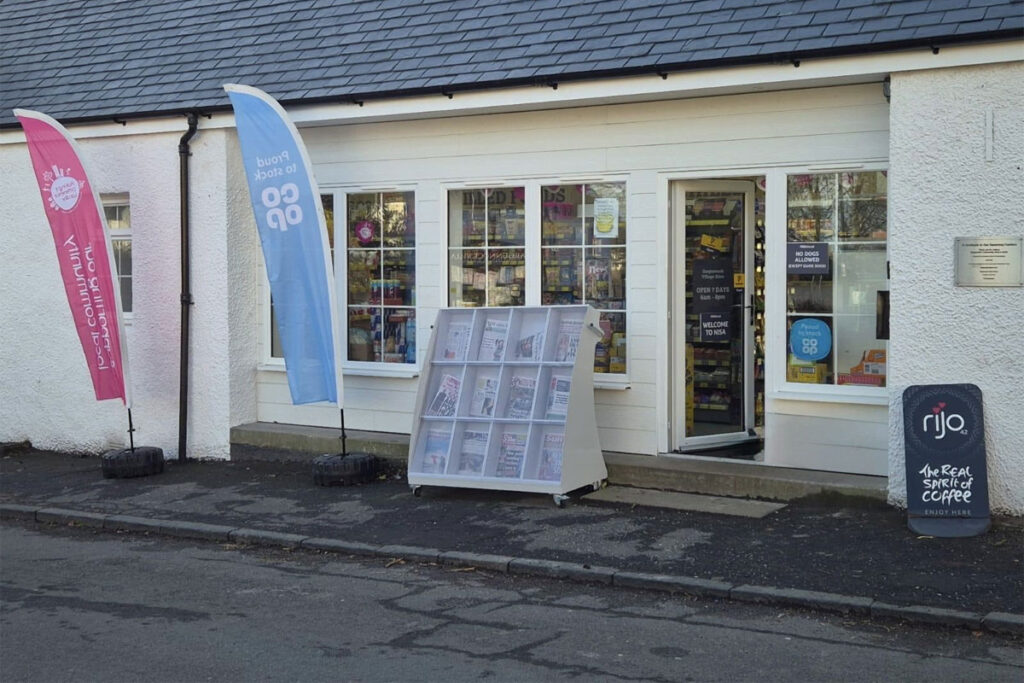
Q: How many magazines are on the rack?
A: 12